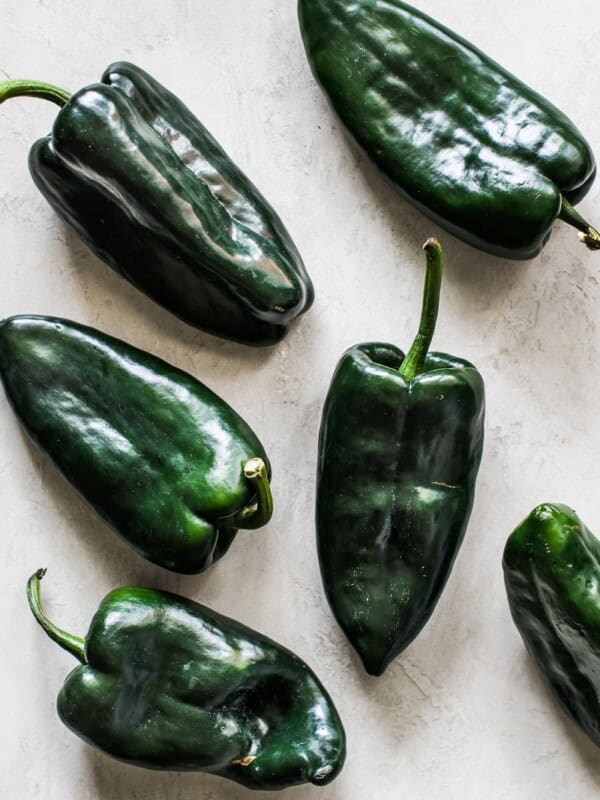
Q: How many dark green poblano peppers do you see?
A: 6